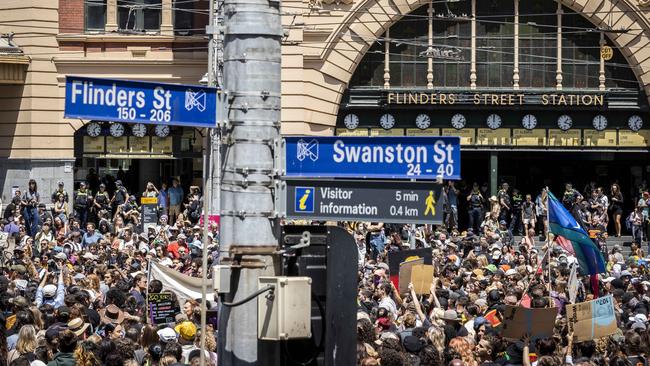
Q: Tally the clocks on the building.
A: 13